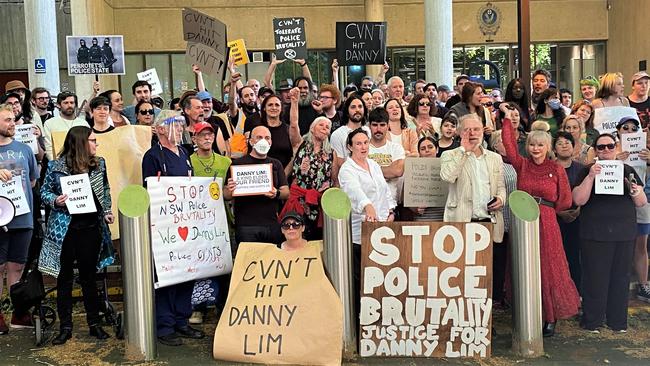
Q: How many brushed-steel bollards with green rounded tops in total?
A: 3